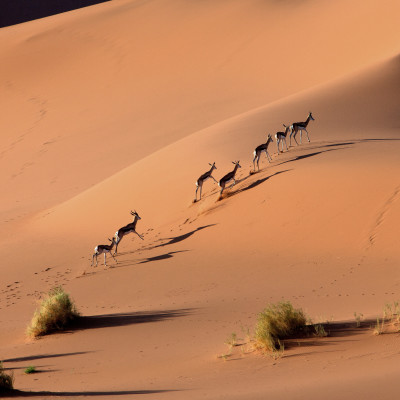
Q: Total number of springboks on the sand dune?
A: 7